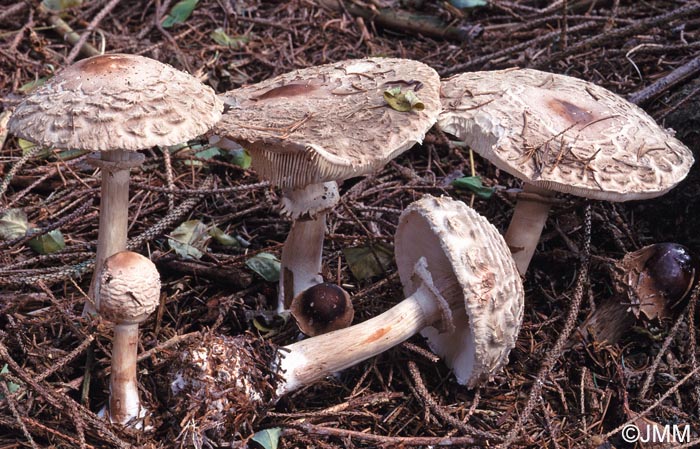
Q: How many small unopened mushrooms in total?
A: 3